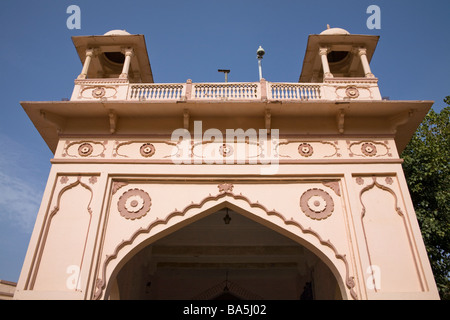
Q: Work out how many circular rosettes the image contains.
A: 9